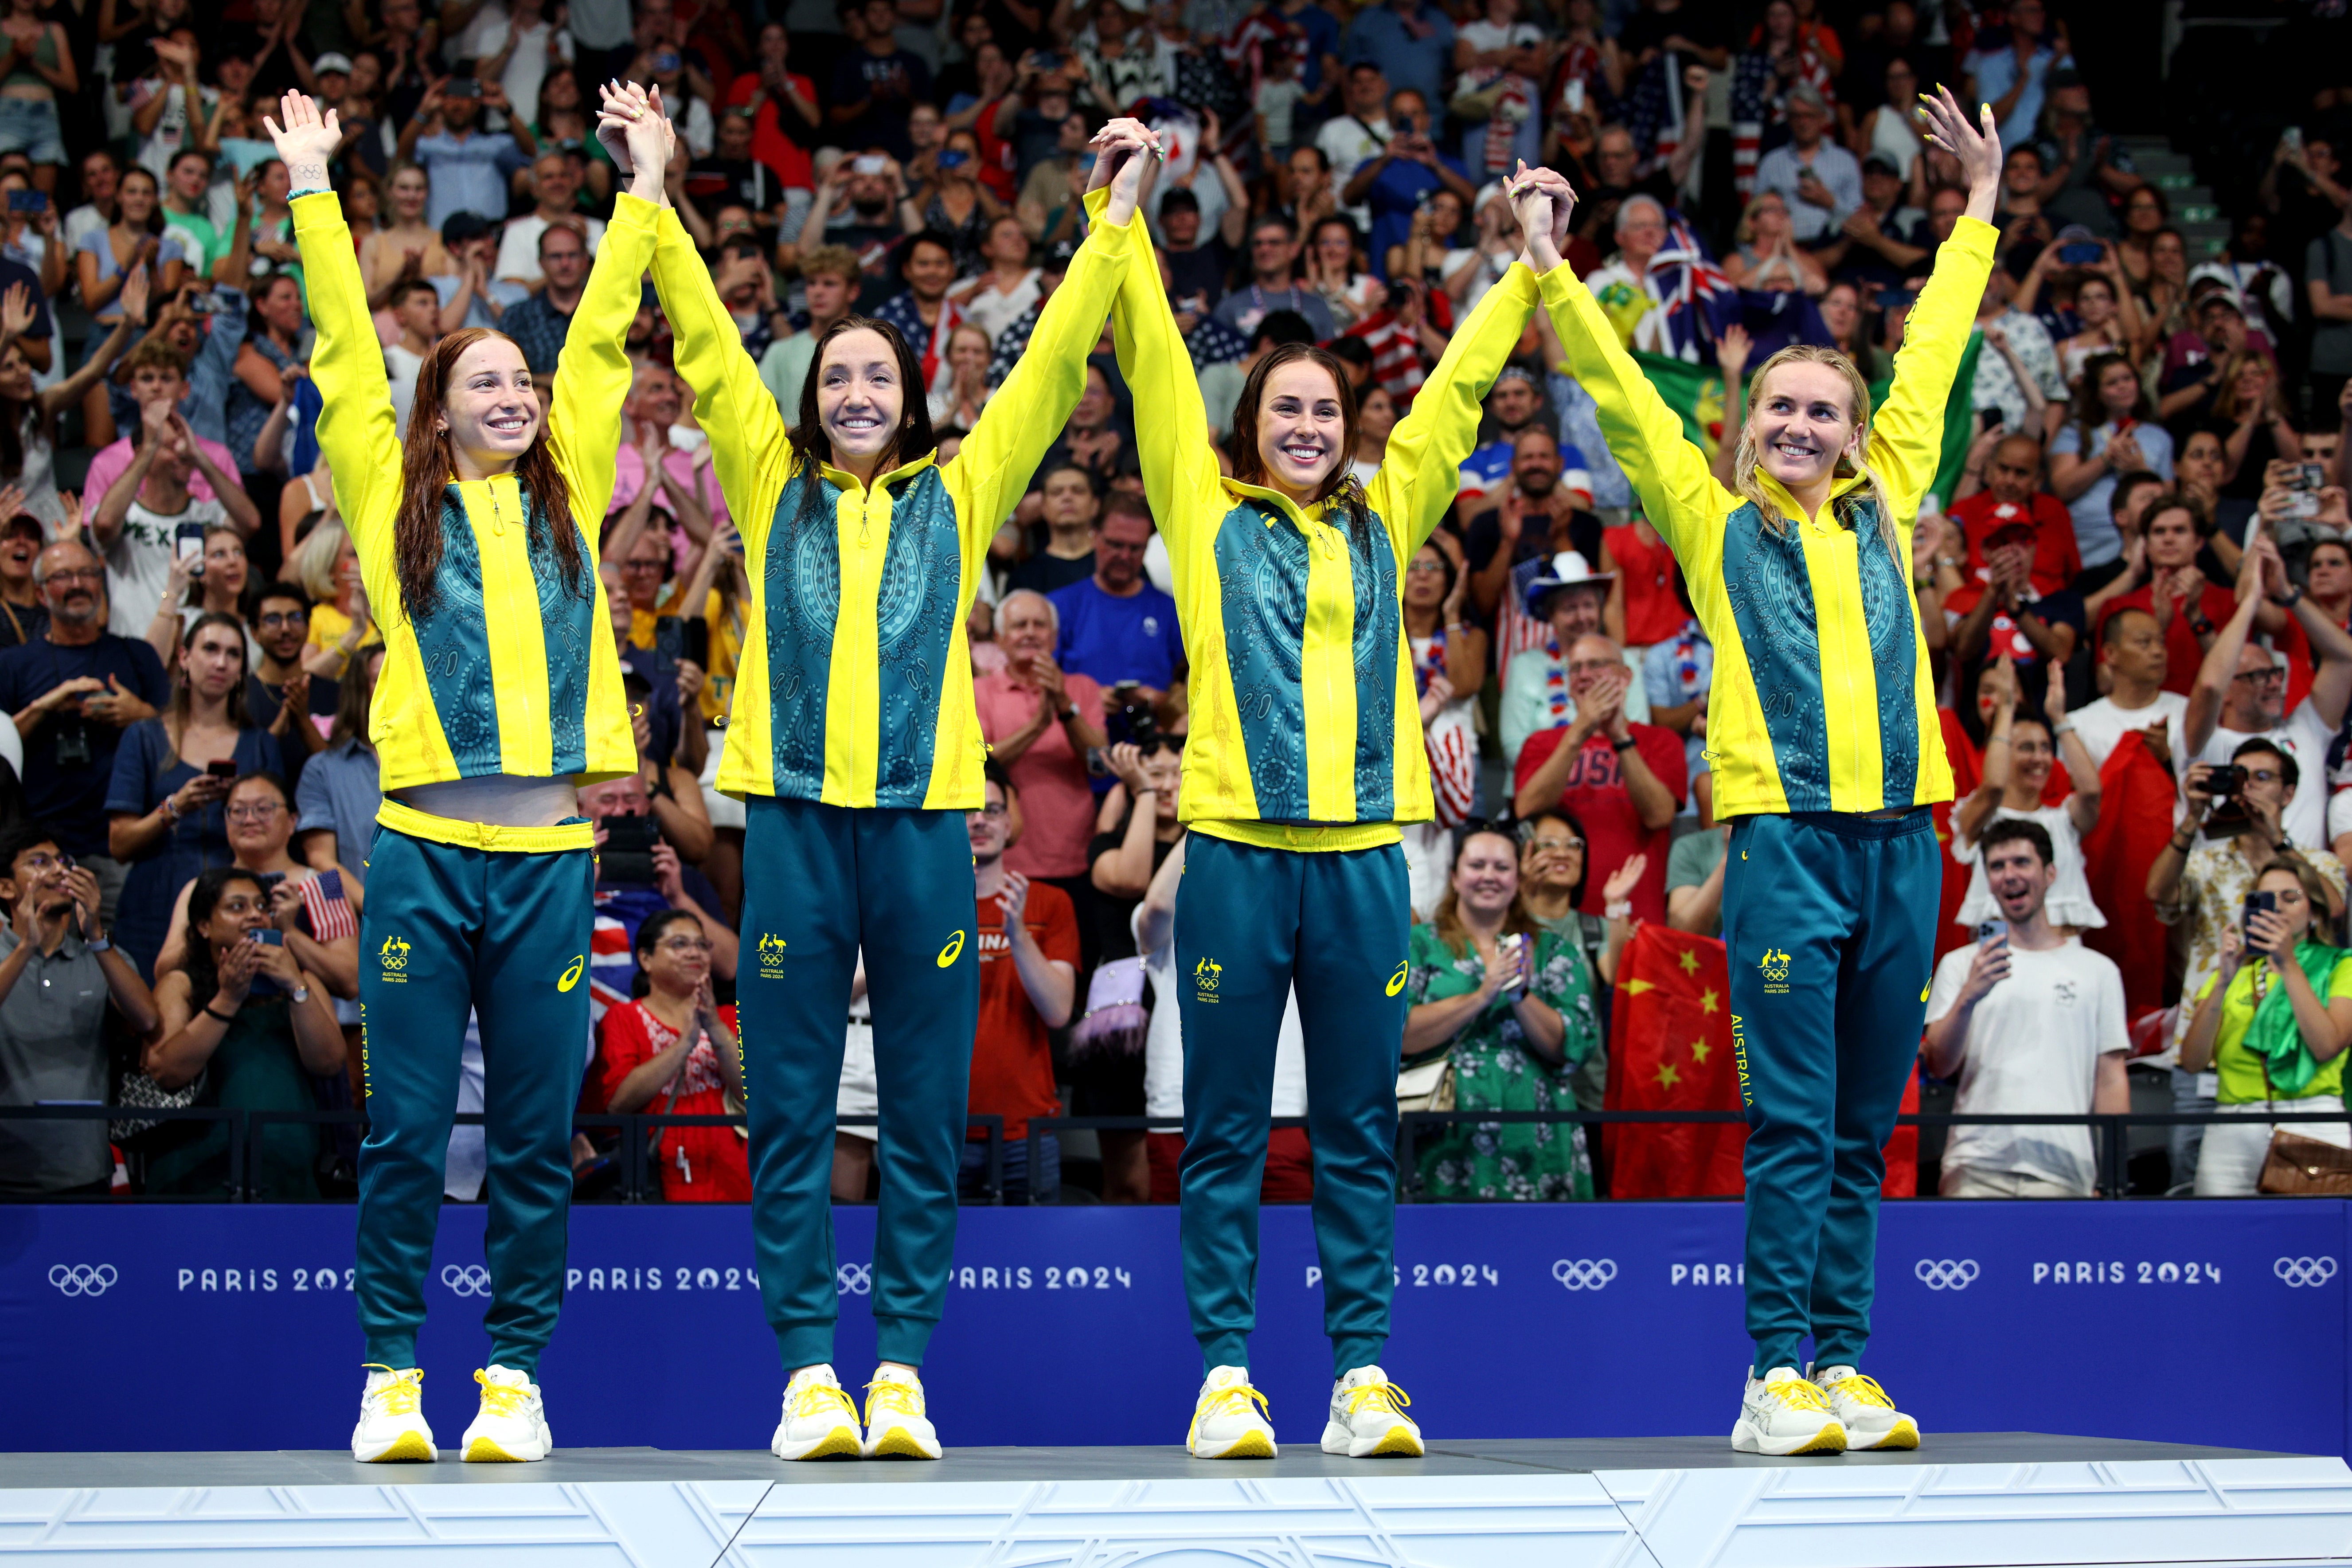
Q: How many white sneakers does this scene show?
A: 8